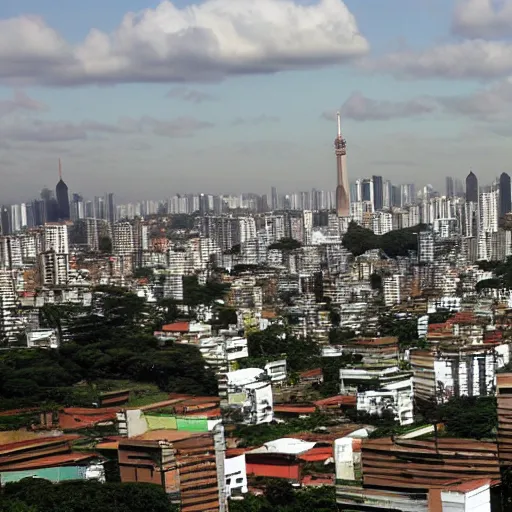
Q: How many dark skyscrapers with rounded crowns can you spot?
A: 3